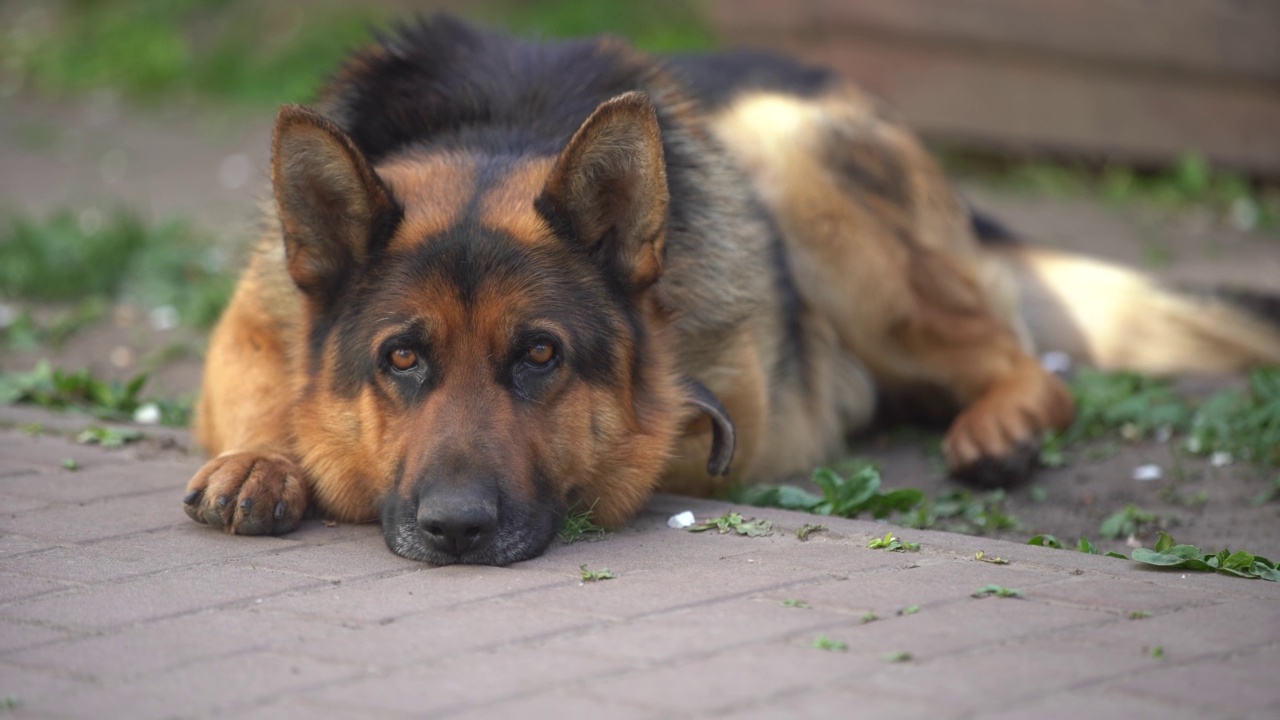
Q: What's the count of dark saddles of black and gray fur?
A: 1